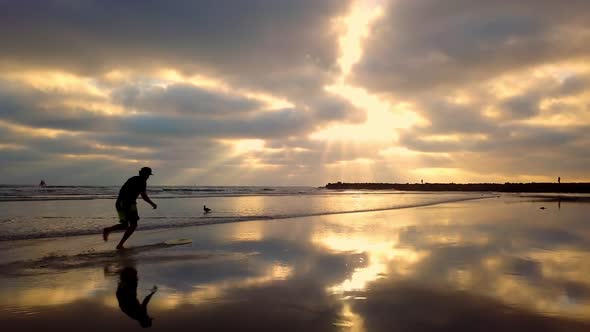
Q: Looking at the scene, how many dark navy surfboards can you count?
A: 0